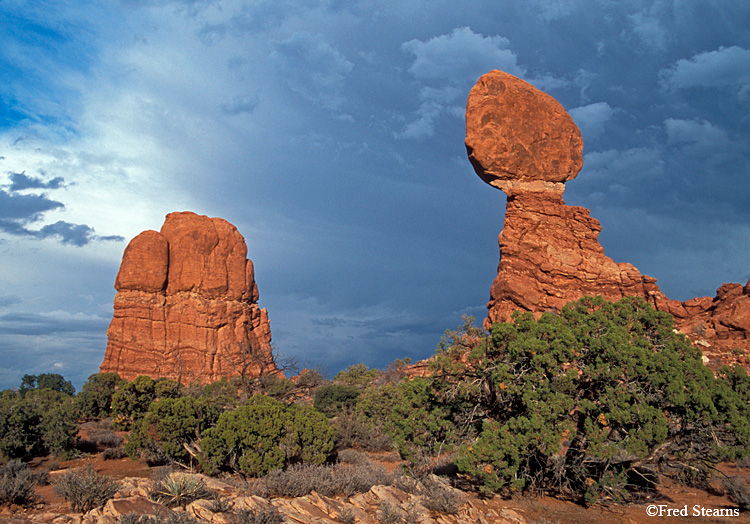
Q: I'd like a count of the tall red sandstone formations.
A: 2